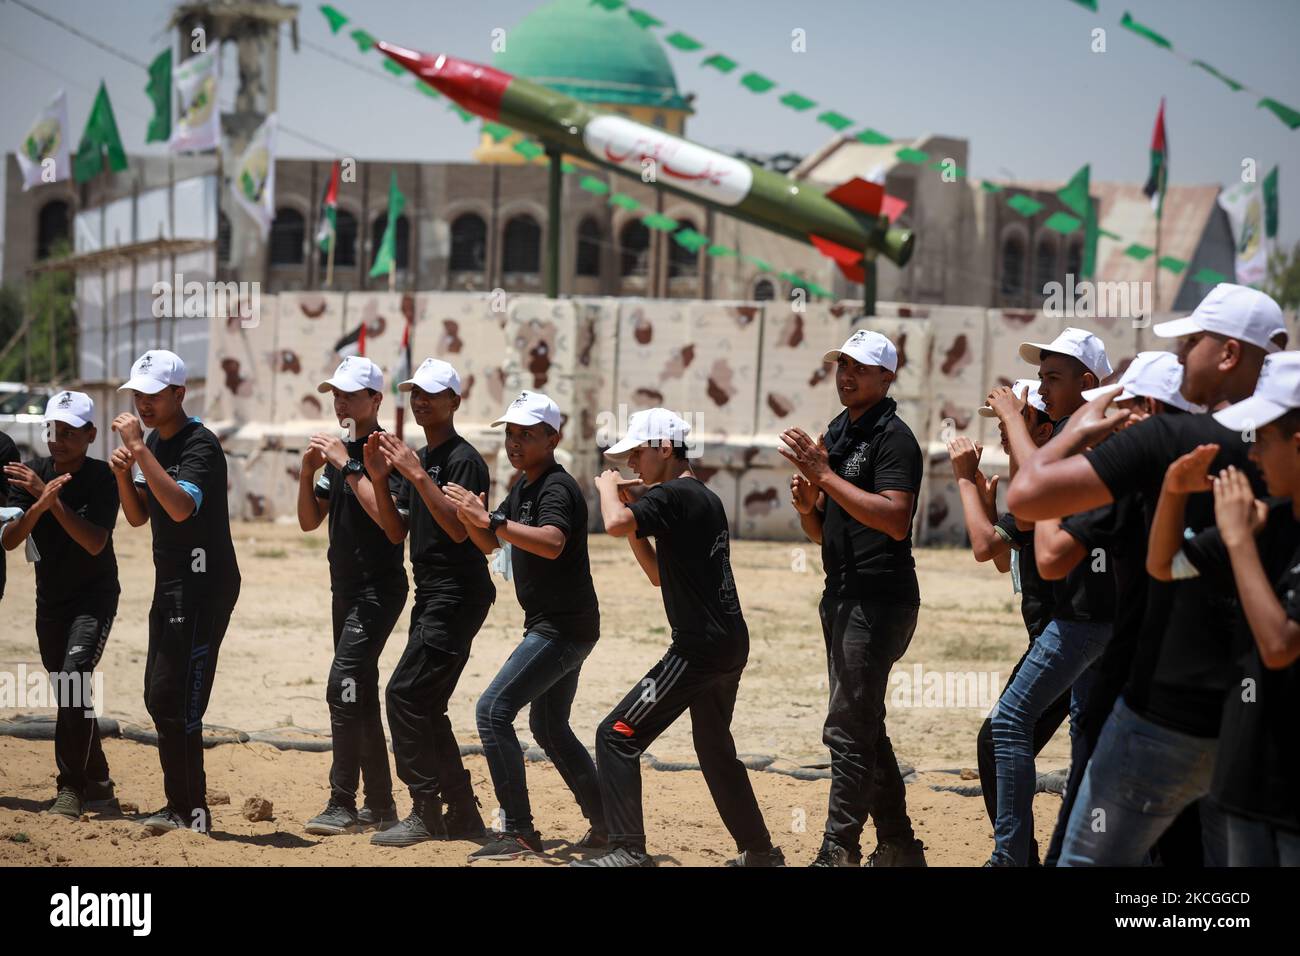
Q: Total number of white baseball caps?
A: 12